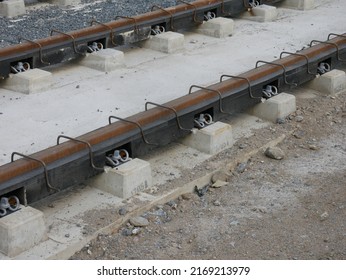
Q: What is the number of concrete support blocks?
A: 13